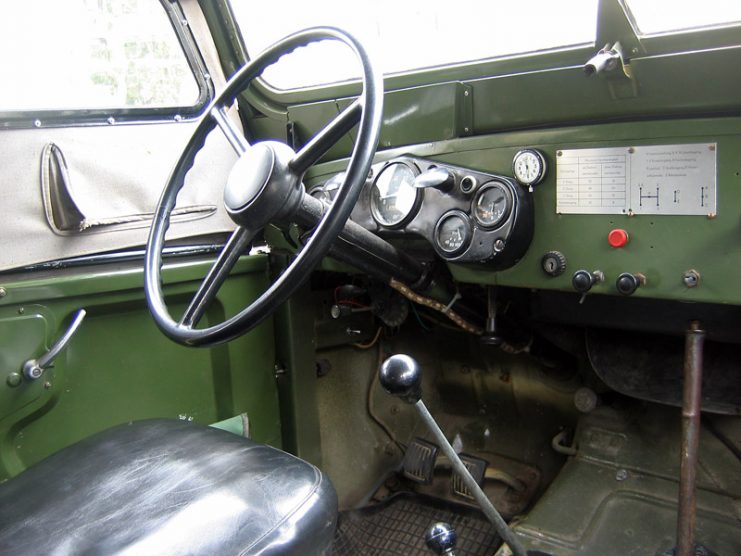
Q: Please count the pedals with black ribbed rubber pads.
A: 2